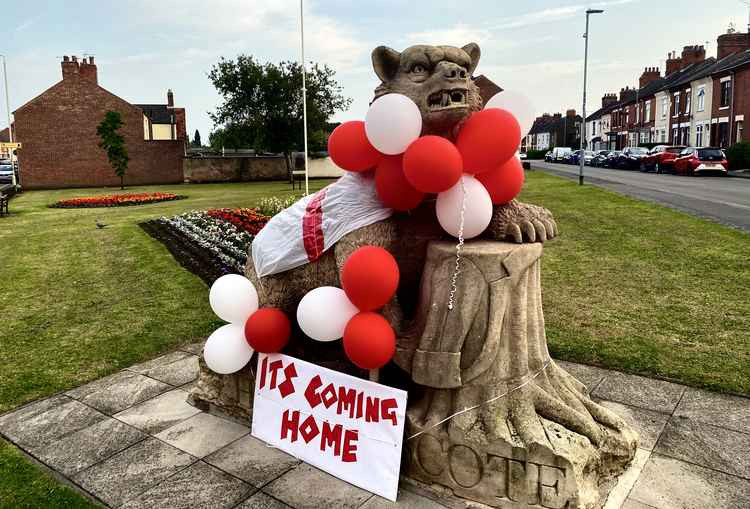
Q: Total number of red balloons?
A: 8